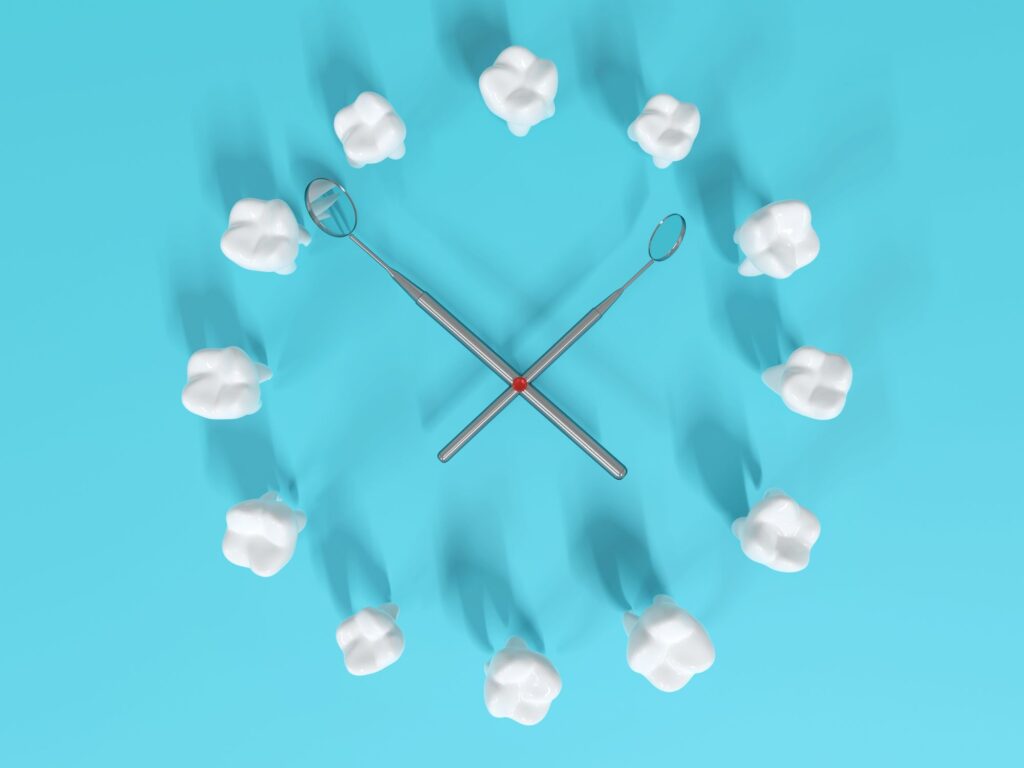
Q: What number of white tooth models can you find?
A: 12